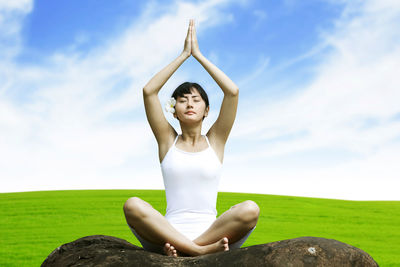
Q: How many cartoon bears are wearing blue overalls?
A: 0